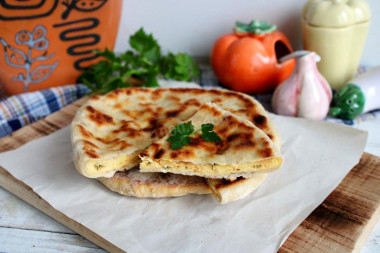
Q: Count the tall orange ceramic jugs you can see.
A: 1